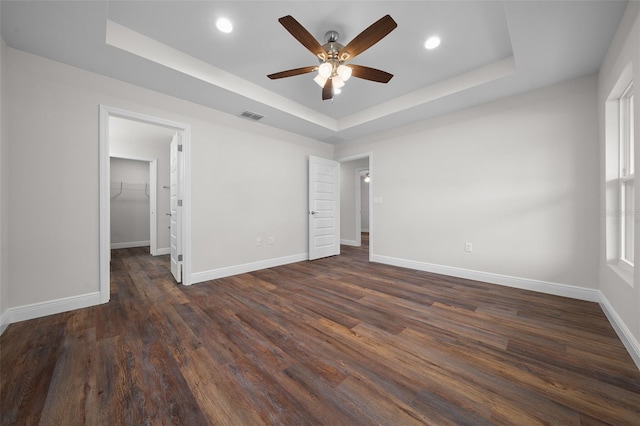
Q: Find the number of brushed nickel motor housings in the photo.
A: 1